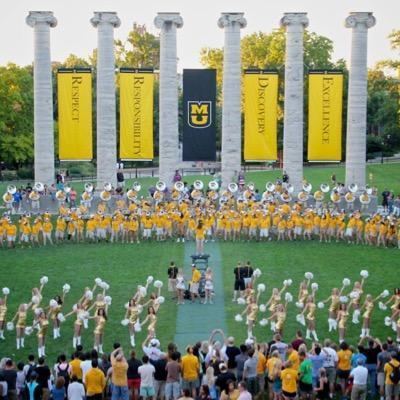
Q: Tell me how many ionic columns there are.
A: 6